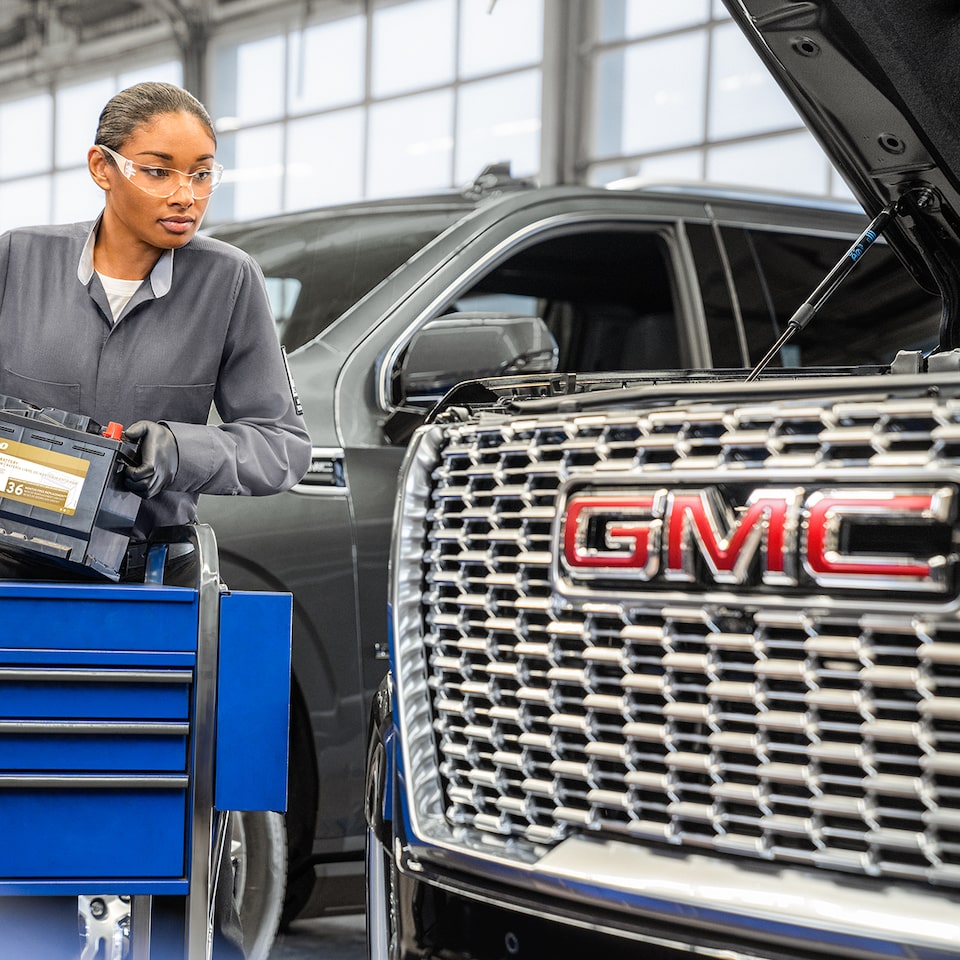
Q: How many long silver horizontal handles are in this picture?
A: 3